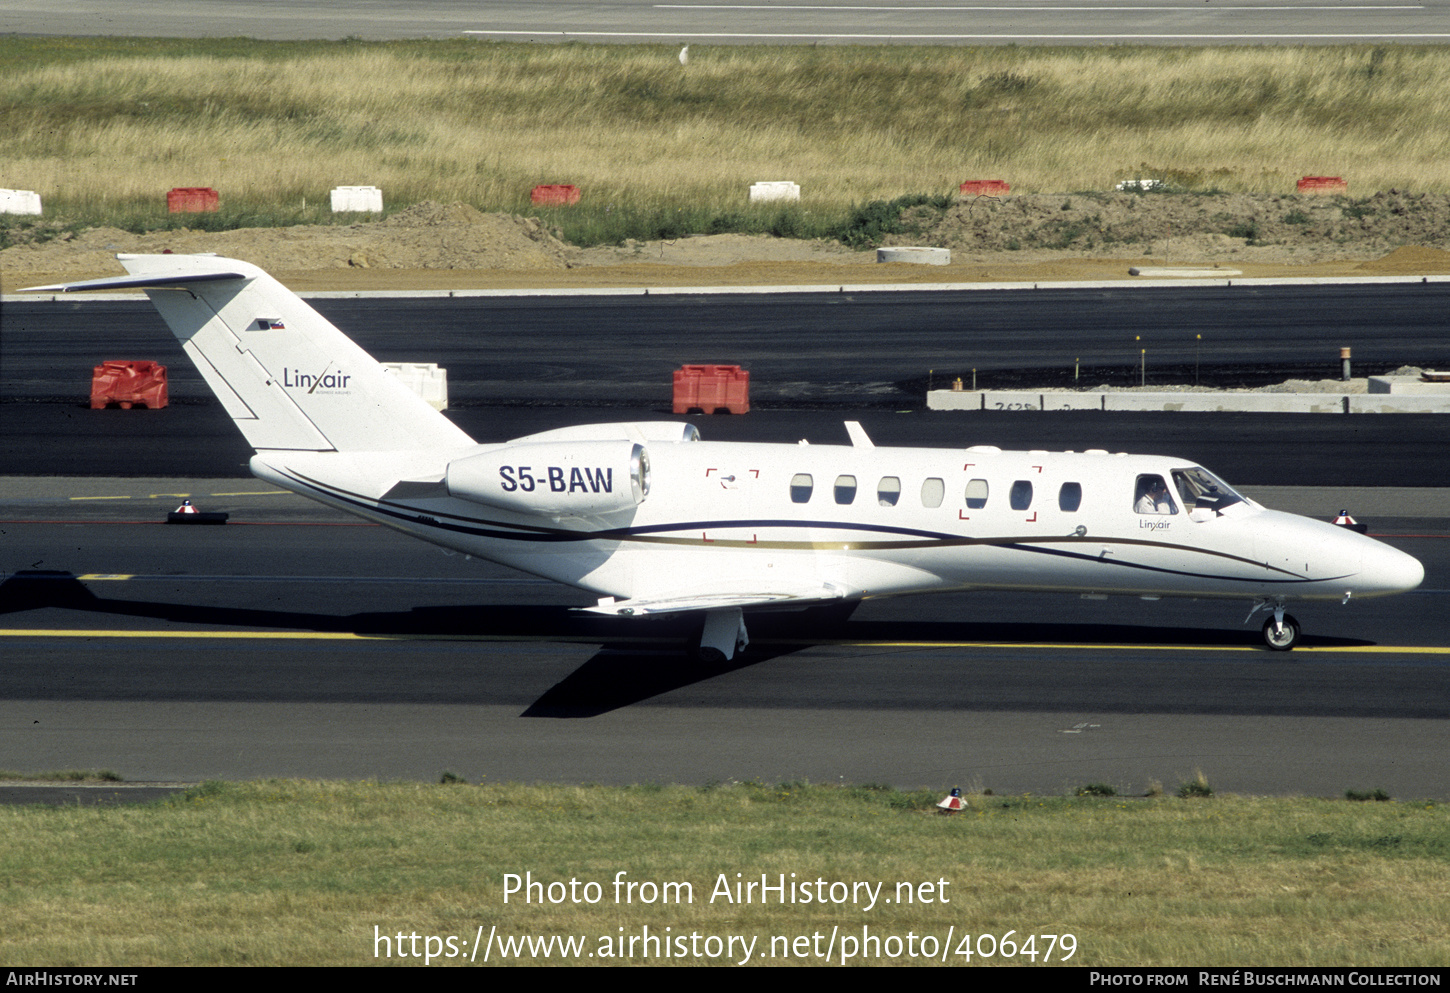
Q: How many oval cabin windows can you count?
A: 7